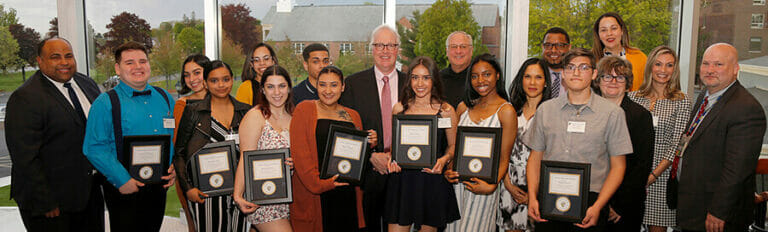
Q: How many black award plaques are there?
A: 7